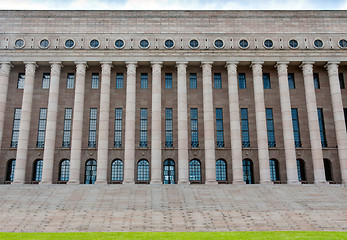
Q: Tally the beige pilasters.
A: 14